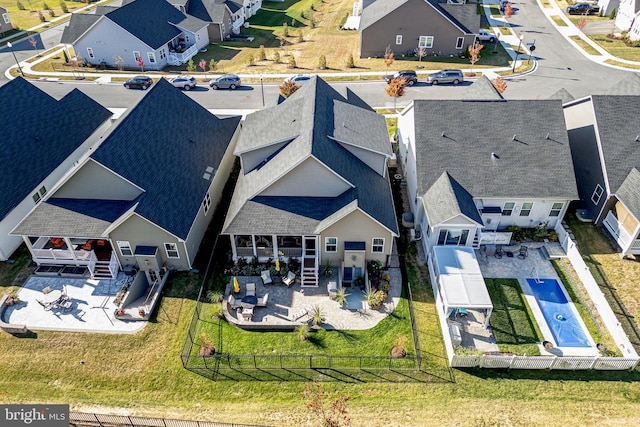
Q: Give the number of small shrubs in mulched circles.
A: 2